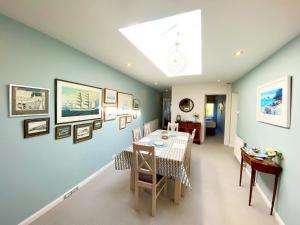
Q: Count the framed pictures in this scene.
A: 14